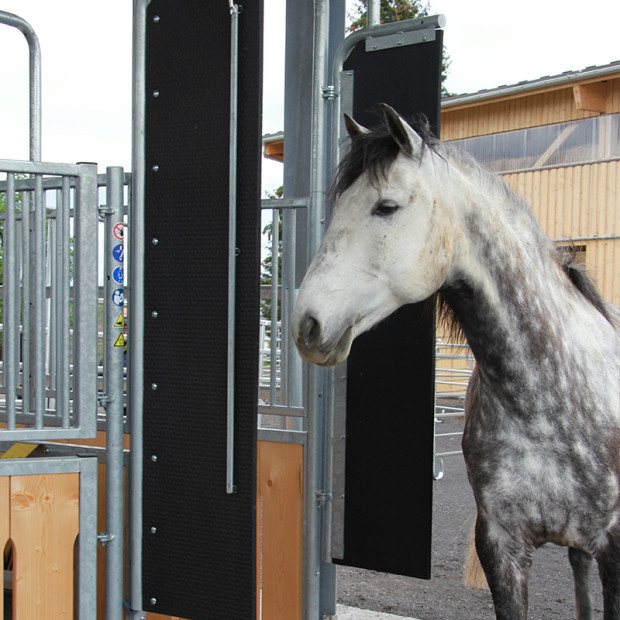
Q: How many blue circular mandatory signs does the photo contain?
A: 3